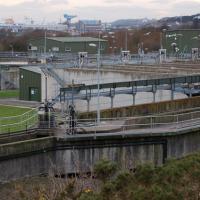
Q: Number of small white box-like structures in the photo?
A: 4